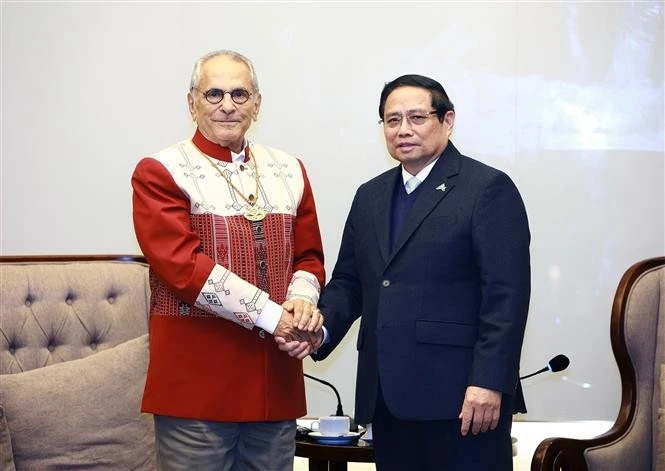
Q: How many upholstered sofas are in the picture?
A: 2